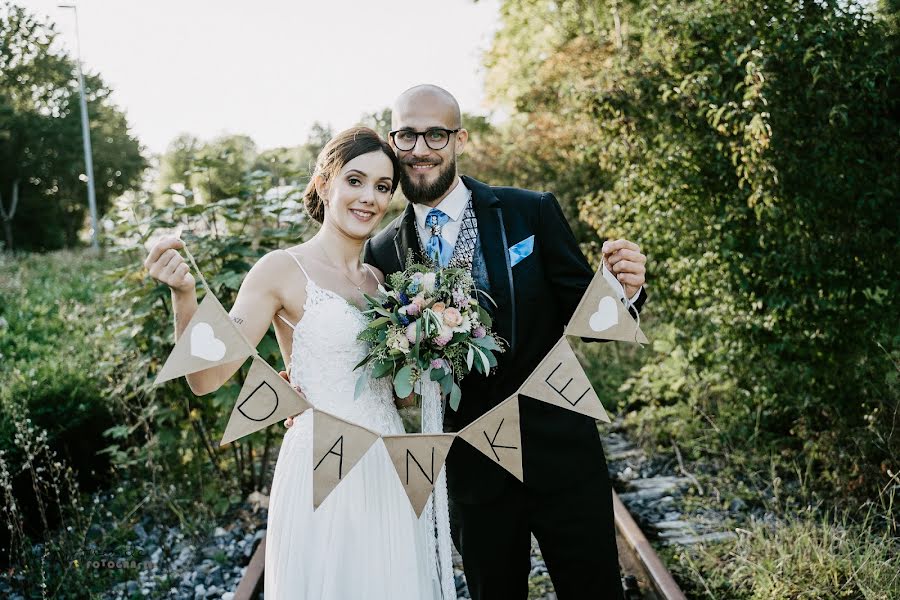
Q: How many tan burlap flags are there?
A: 7